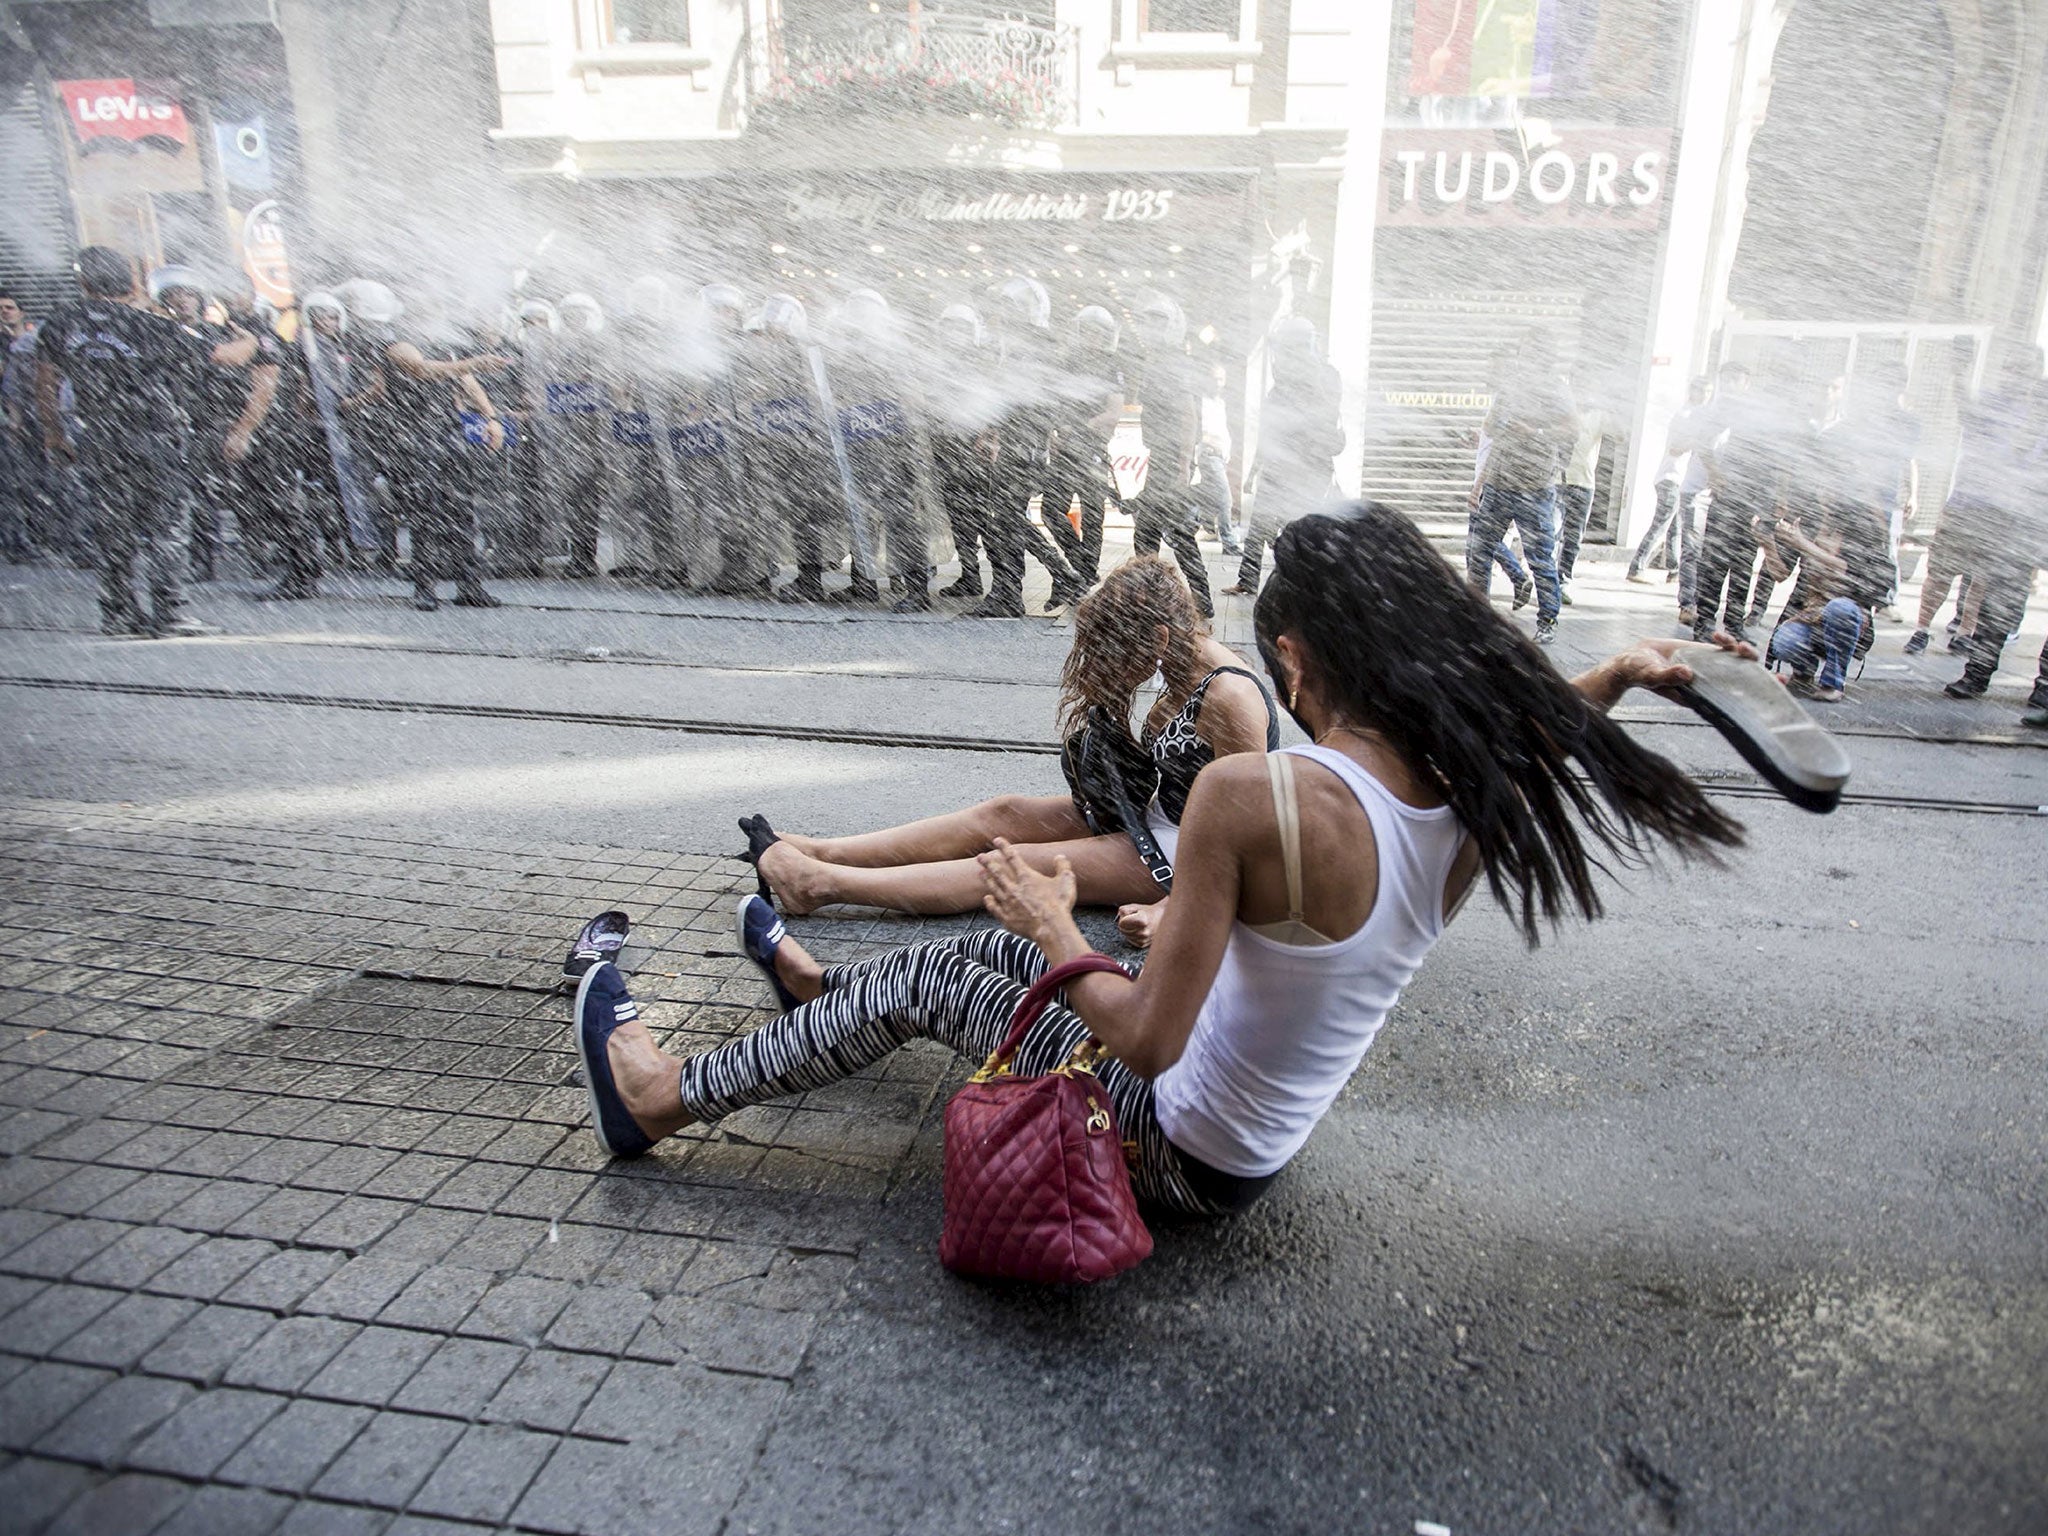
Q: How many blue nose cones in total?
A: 0